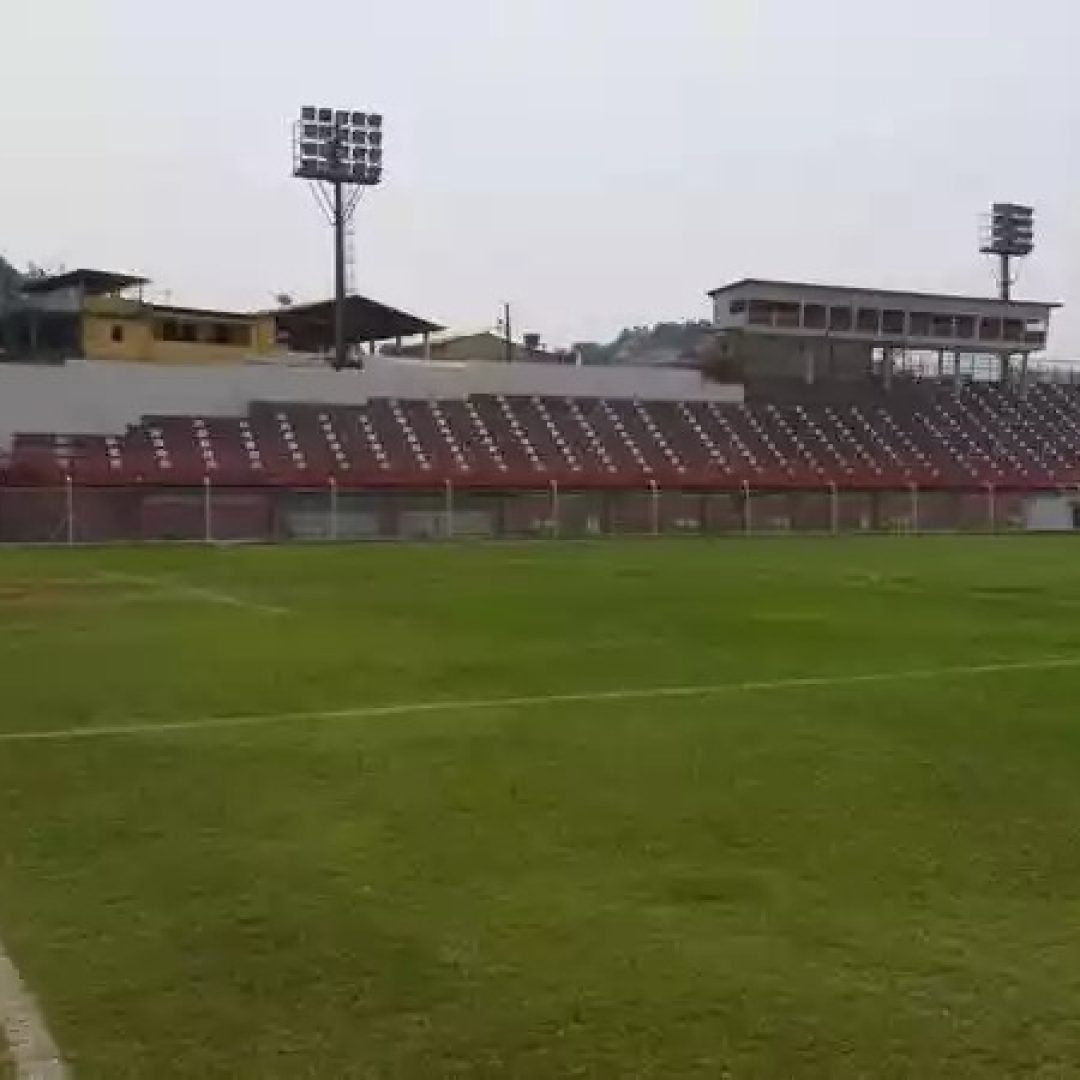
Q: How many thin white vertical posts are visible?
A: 10